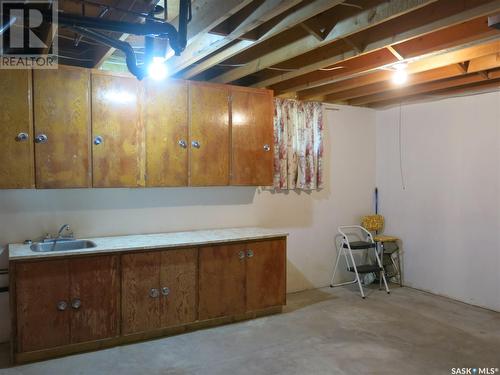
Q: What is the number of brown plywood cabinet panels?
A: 12